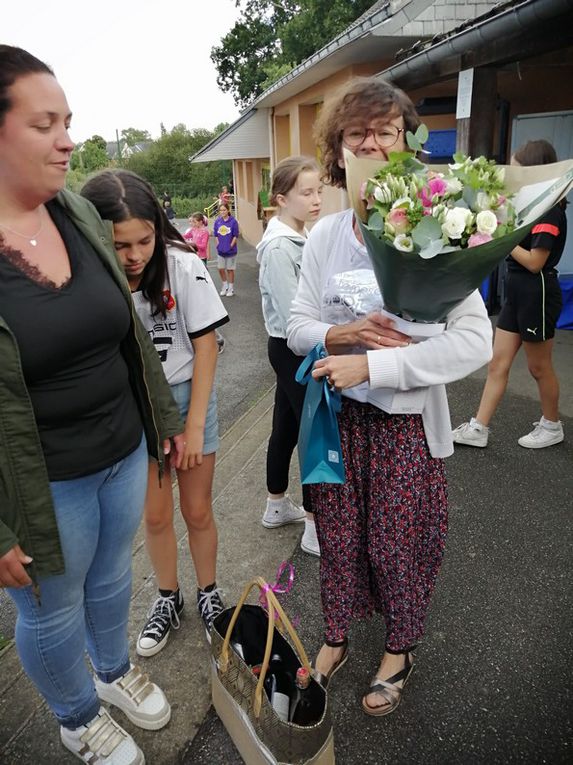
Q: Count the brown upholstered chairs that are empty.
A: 0